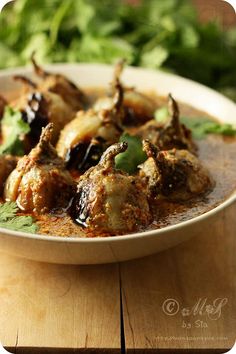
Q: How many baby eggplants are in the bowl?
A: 8